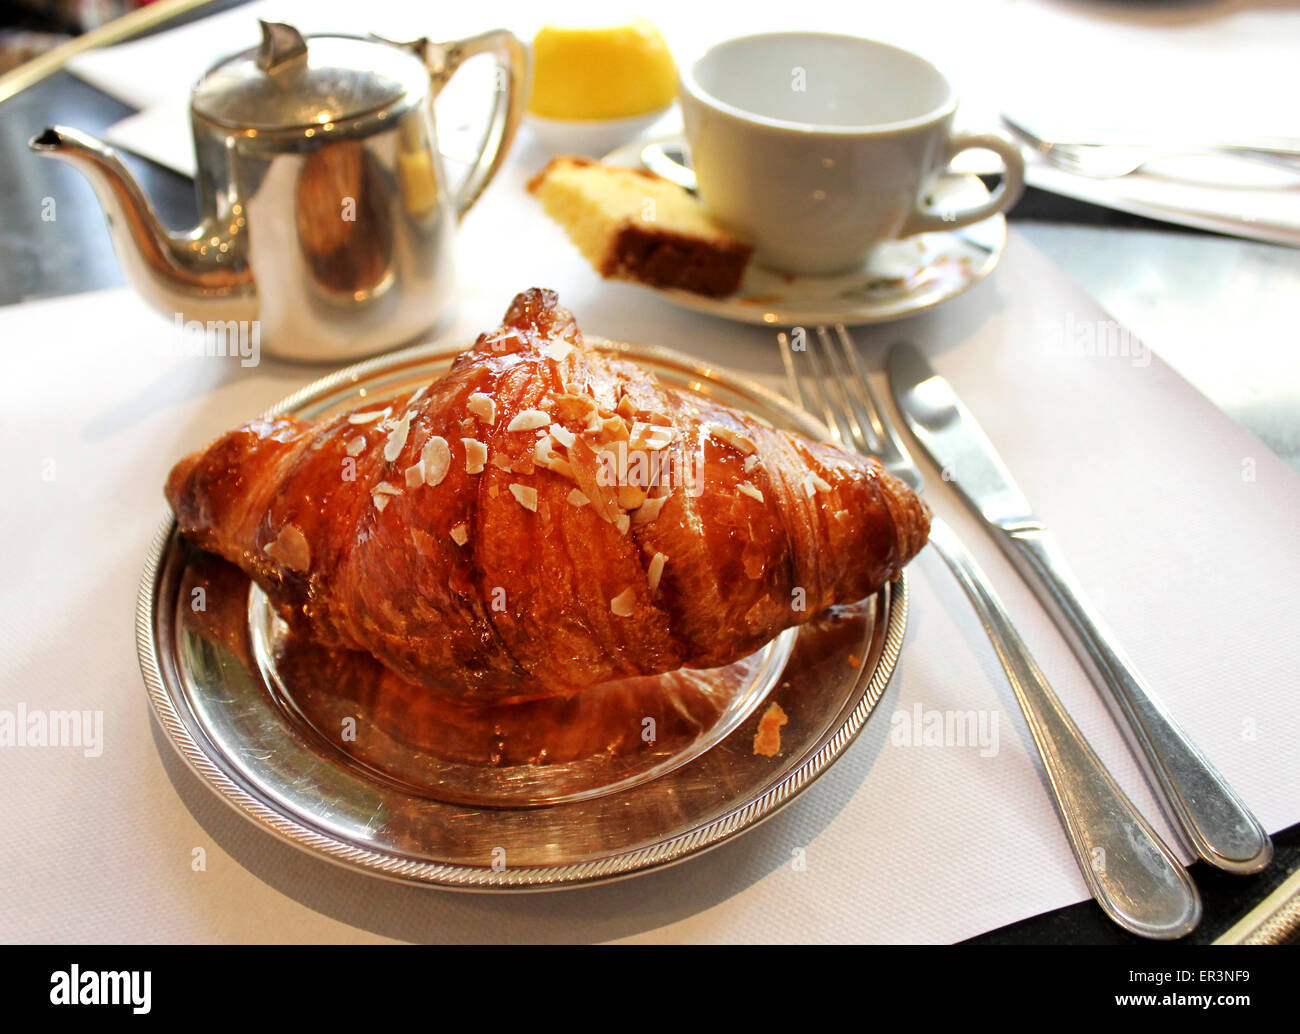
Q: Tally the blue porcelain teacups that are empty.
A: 0